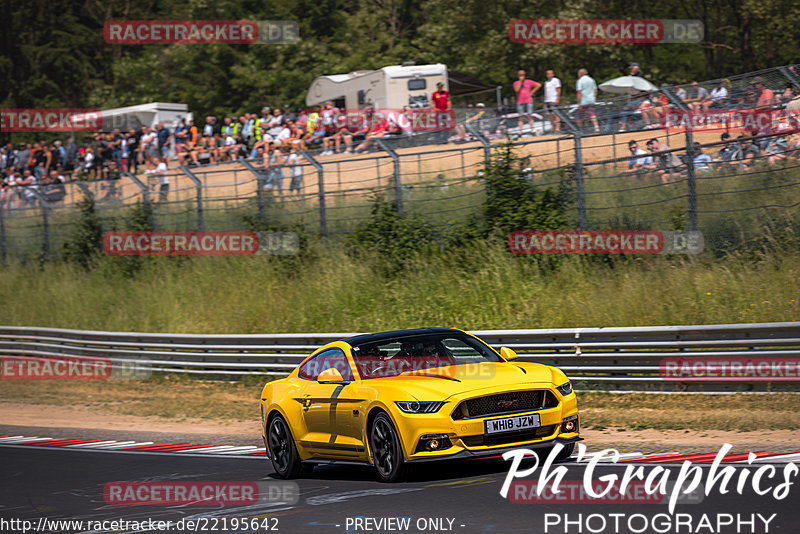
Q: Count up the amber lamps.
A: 2